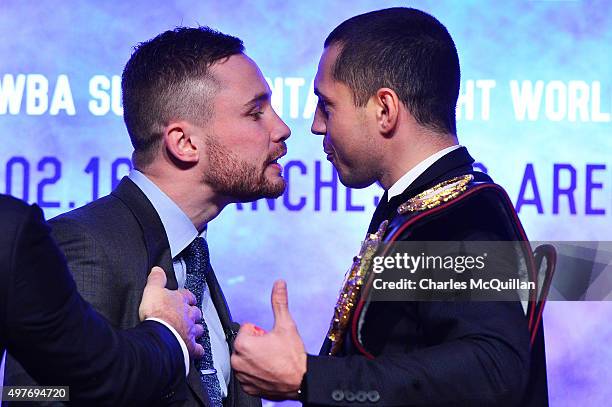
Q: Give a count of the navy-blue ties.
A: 1